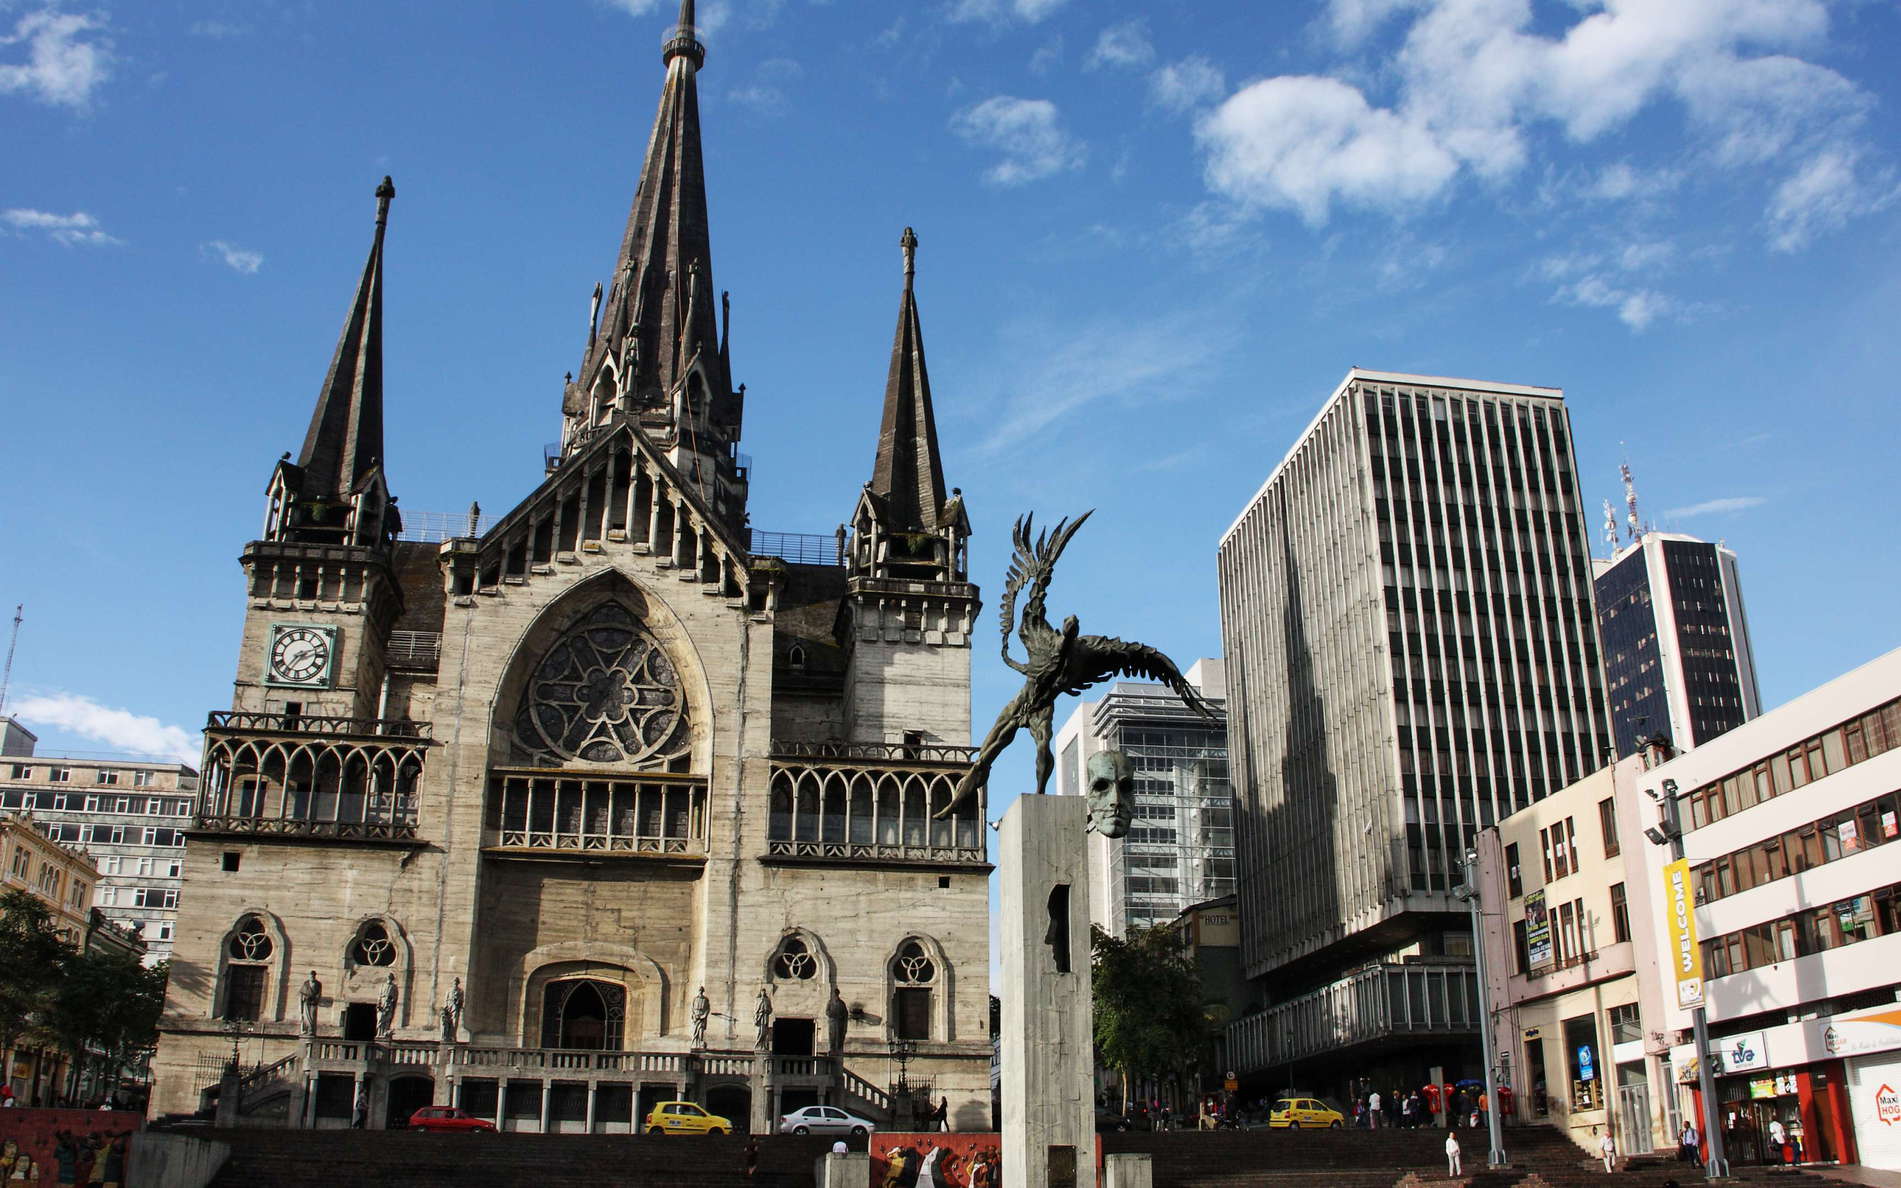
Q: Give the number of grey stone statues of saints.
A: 6